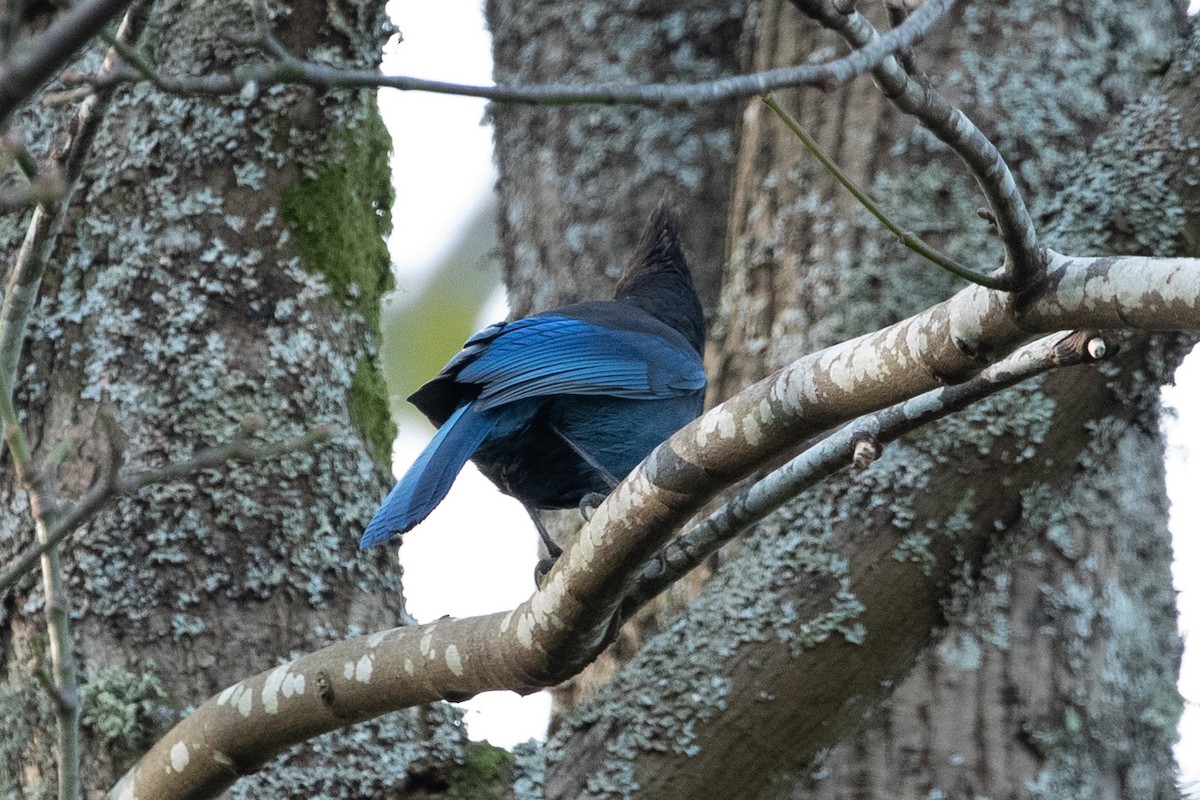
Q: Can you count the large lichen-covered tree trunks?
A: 3